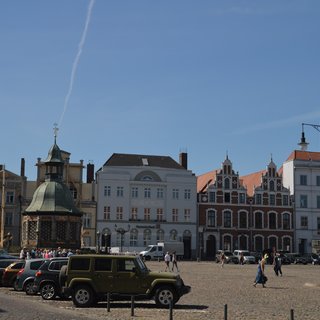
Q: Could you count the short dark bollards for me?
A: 5